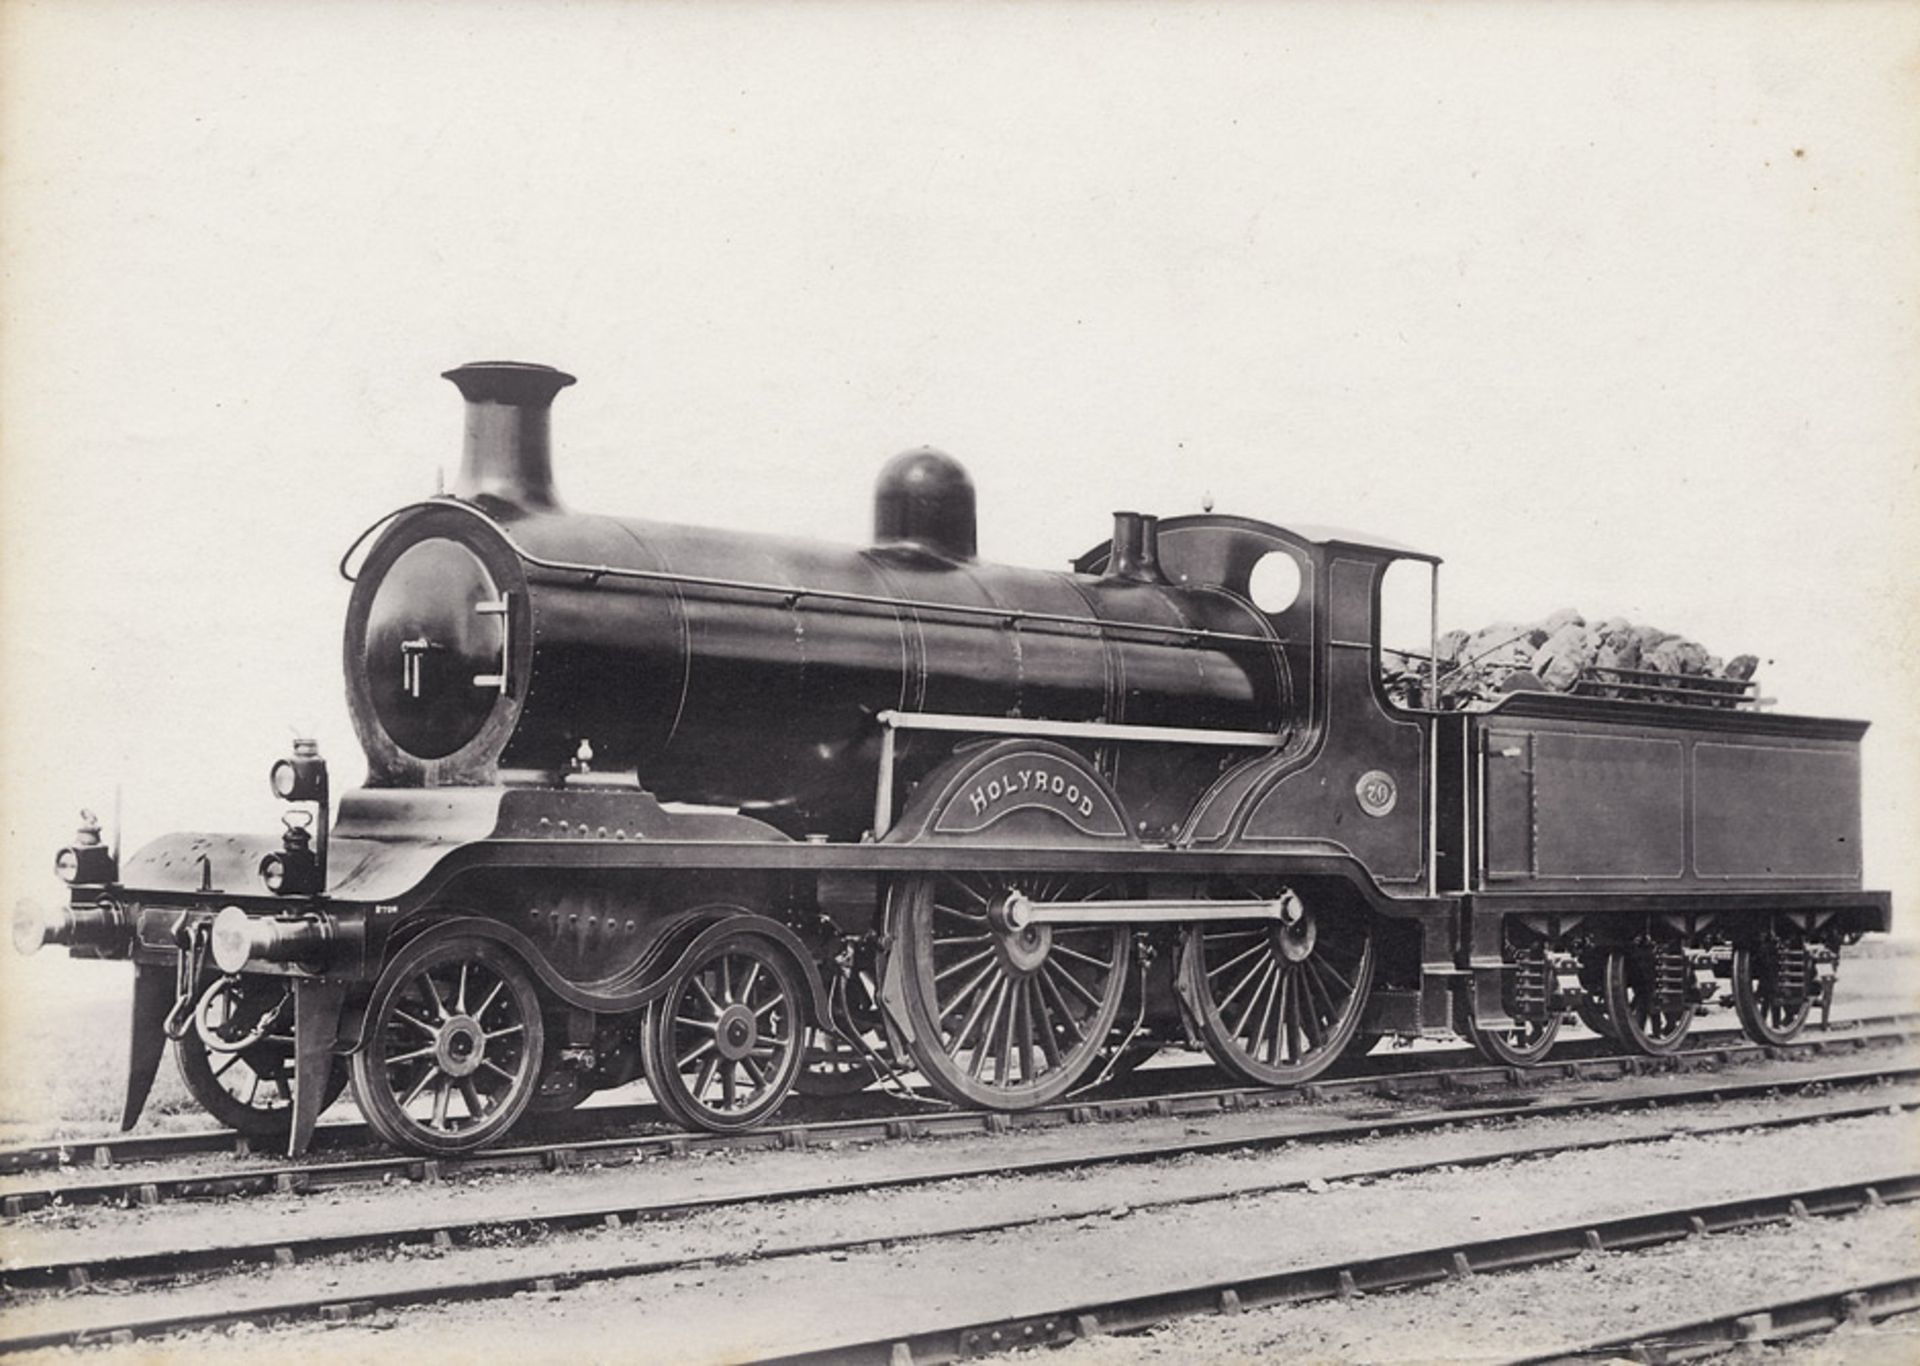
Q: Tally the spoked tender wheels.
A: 3